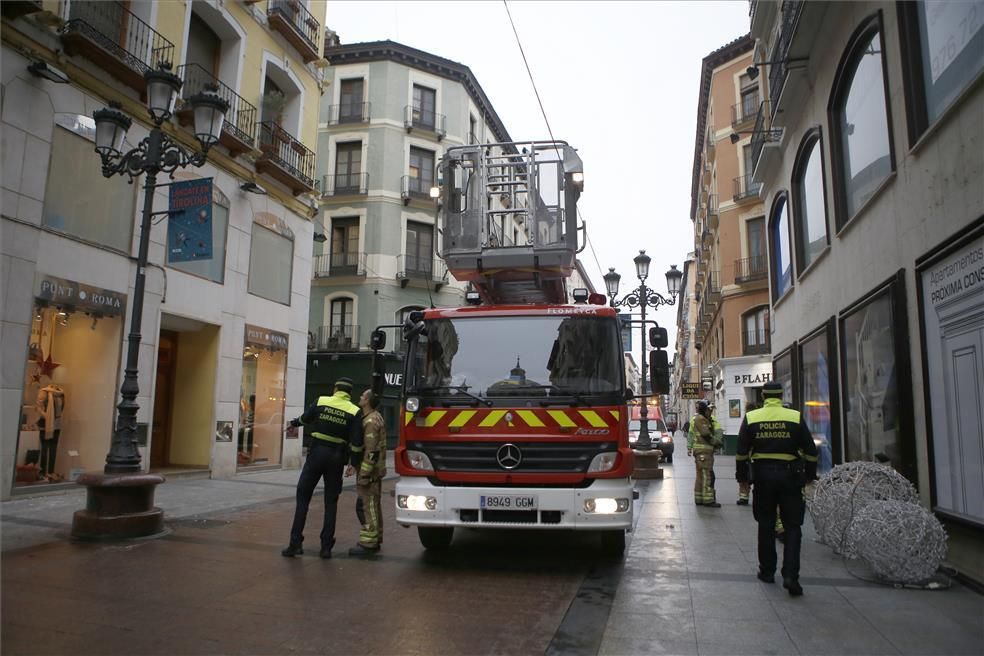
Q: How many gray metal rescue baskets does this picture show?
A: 1